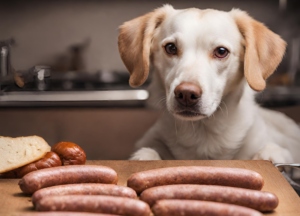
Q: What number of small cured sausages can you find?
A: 2